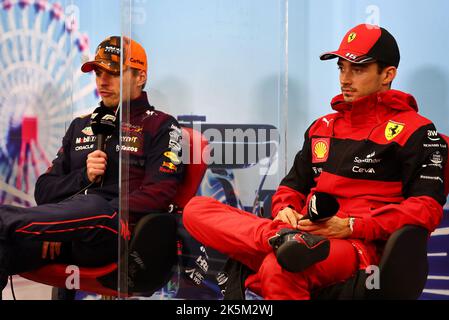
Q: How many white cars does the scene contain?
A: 0